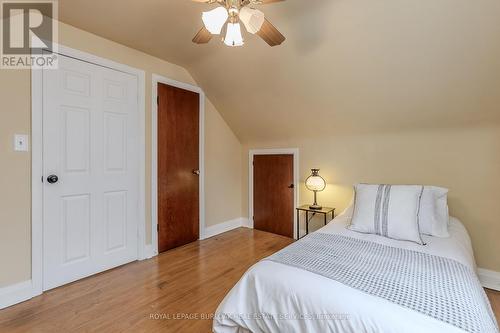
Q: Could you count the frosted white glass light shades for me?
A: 3